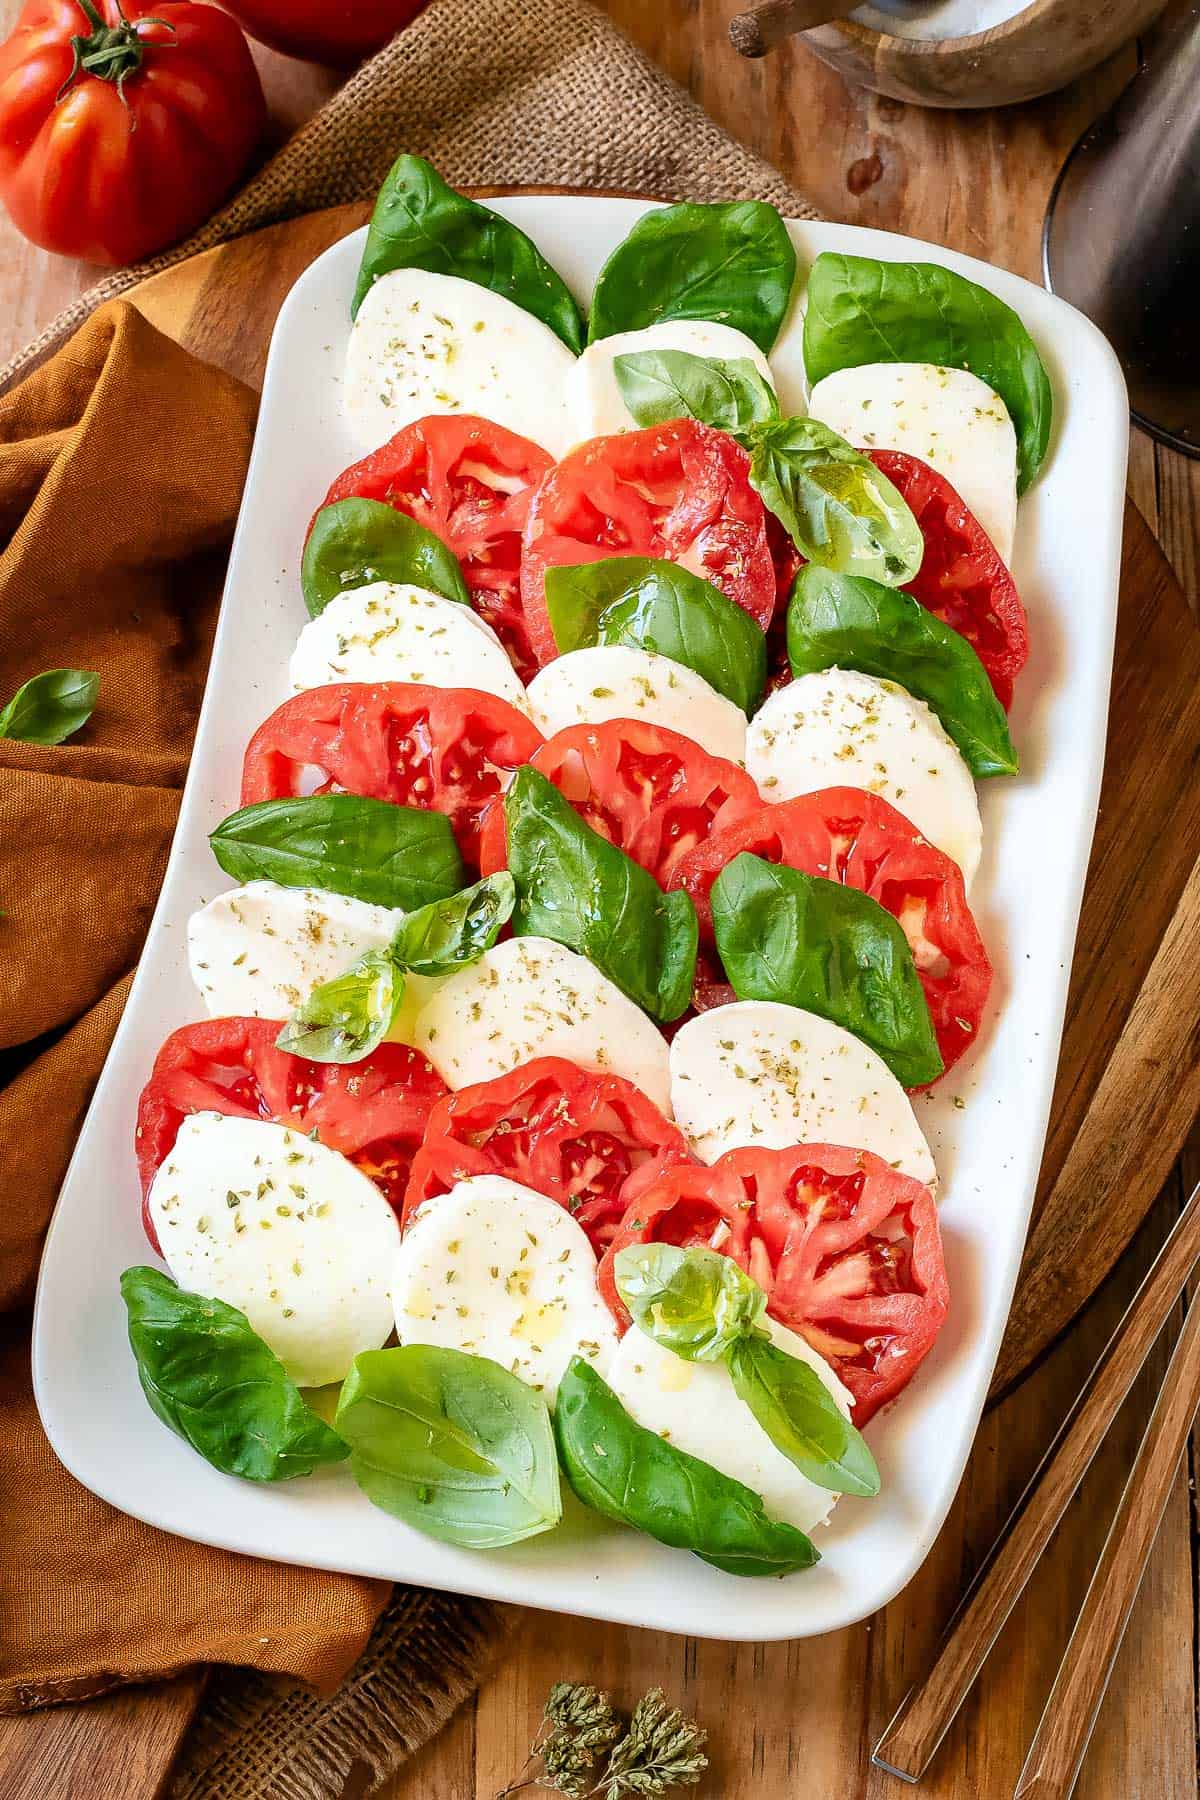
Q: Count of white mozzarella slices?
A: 12